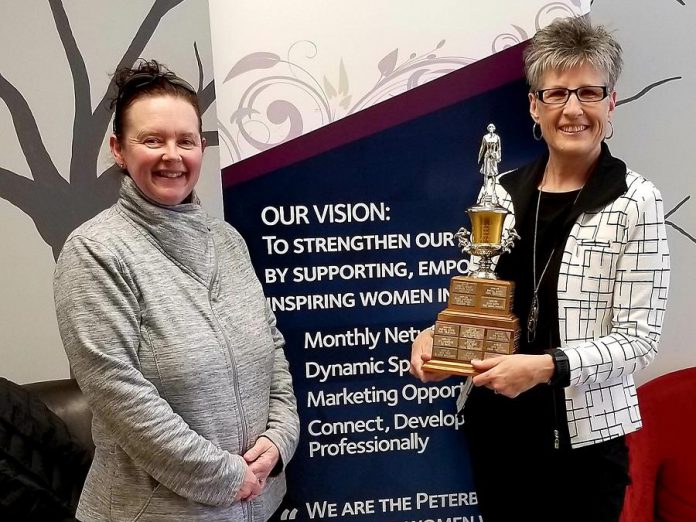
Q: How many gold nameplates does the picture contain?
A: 13